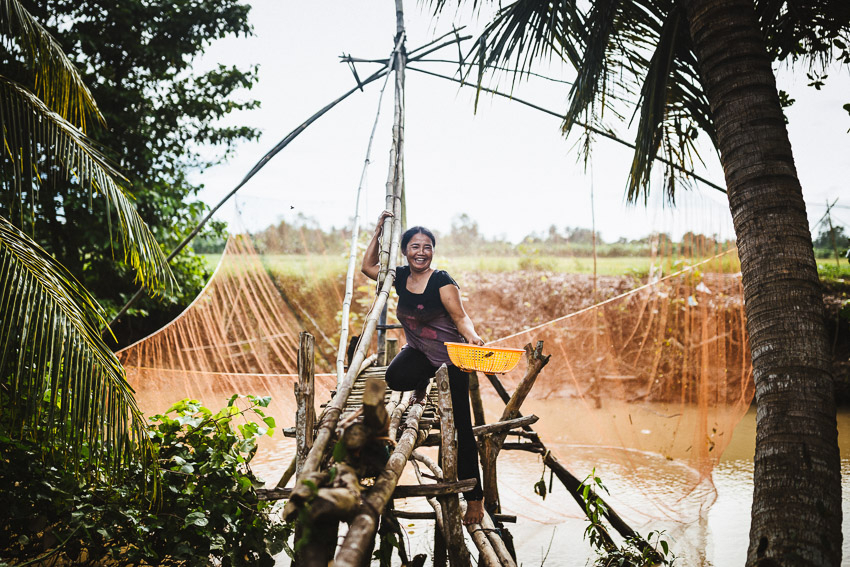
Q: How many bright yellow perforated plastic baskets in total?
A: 1